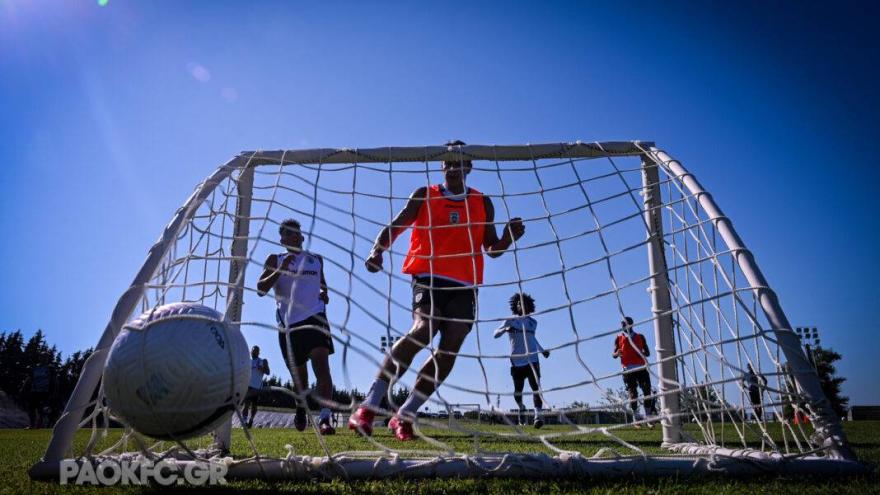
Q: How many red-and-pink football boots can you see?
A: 2